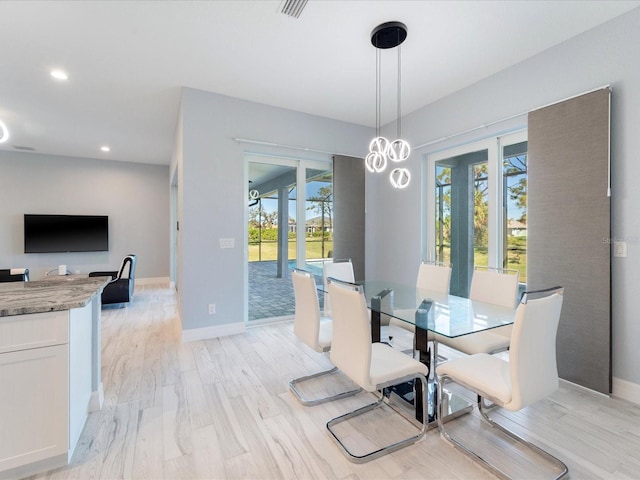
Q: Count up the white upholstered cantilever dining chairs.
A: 6